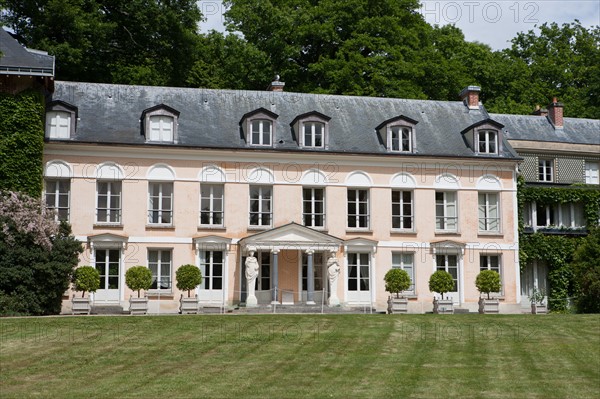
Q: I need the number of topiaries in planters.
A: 6